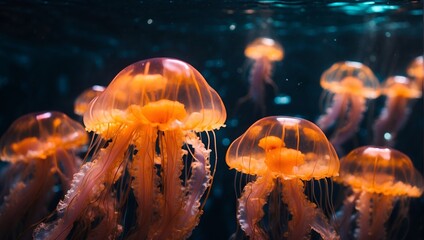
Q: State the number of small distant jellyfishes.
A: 5